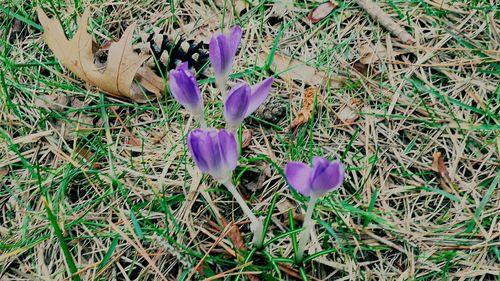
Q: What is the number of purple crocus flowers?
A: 5